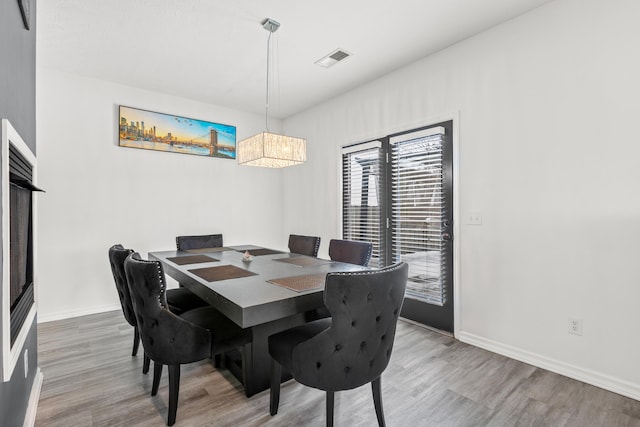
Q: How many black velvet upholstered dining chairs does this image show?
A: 6